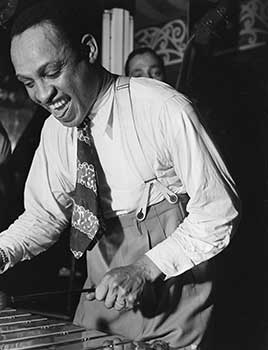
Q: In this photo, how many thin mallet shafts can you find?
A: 1